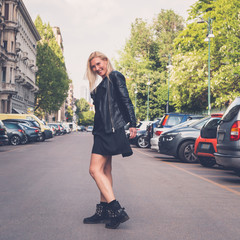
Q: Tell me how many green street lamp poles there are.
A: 4